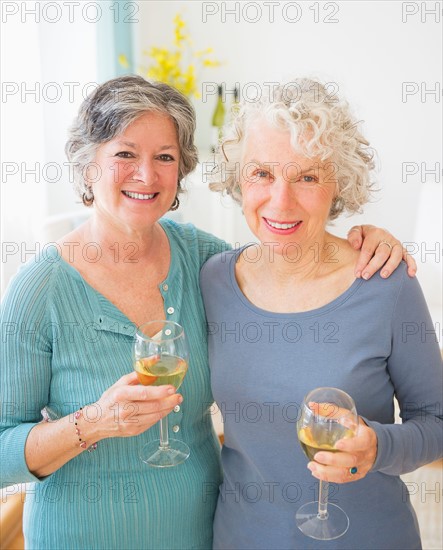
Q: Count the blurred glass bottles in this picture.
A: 2